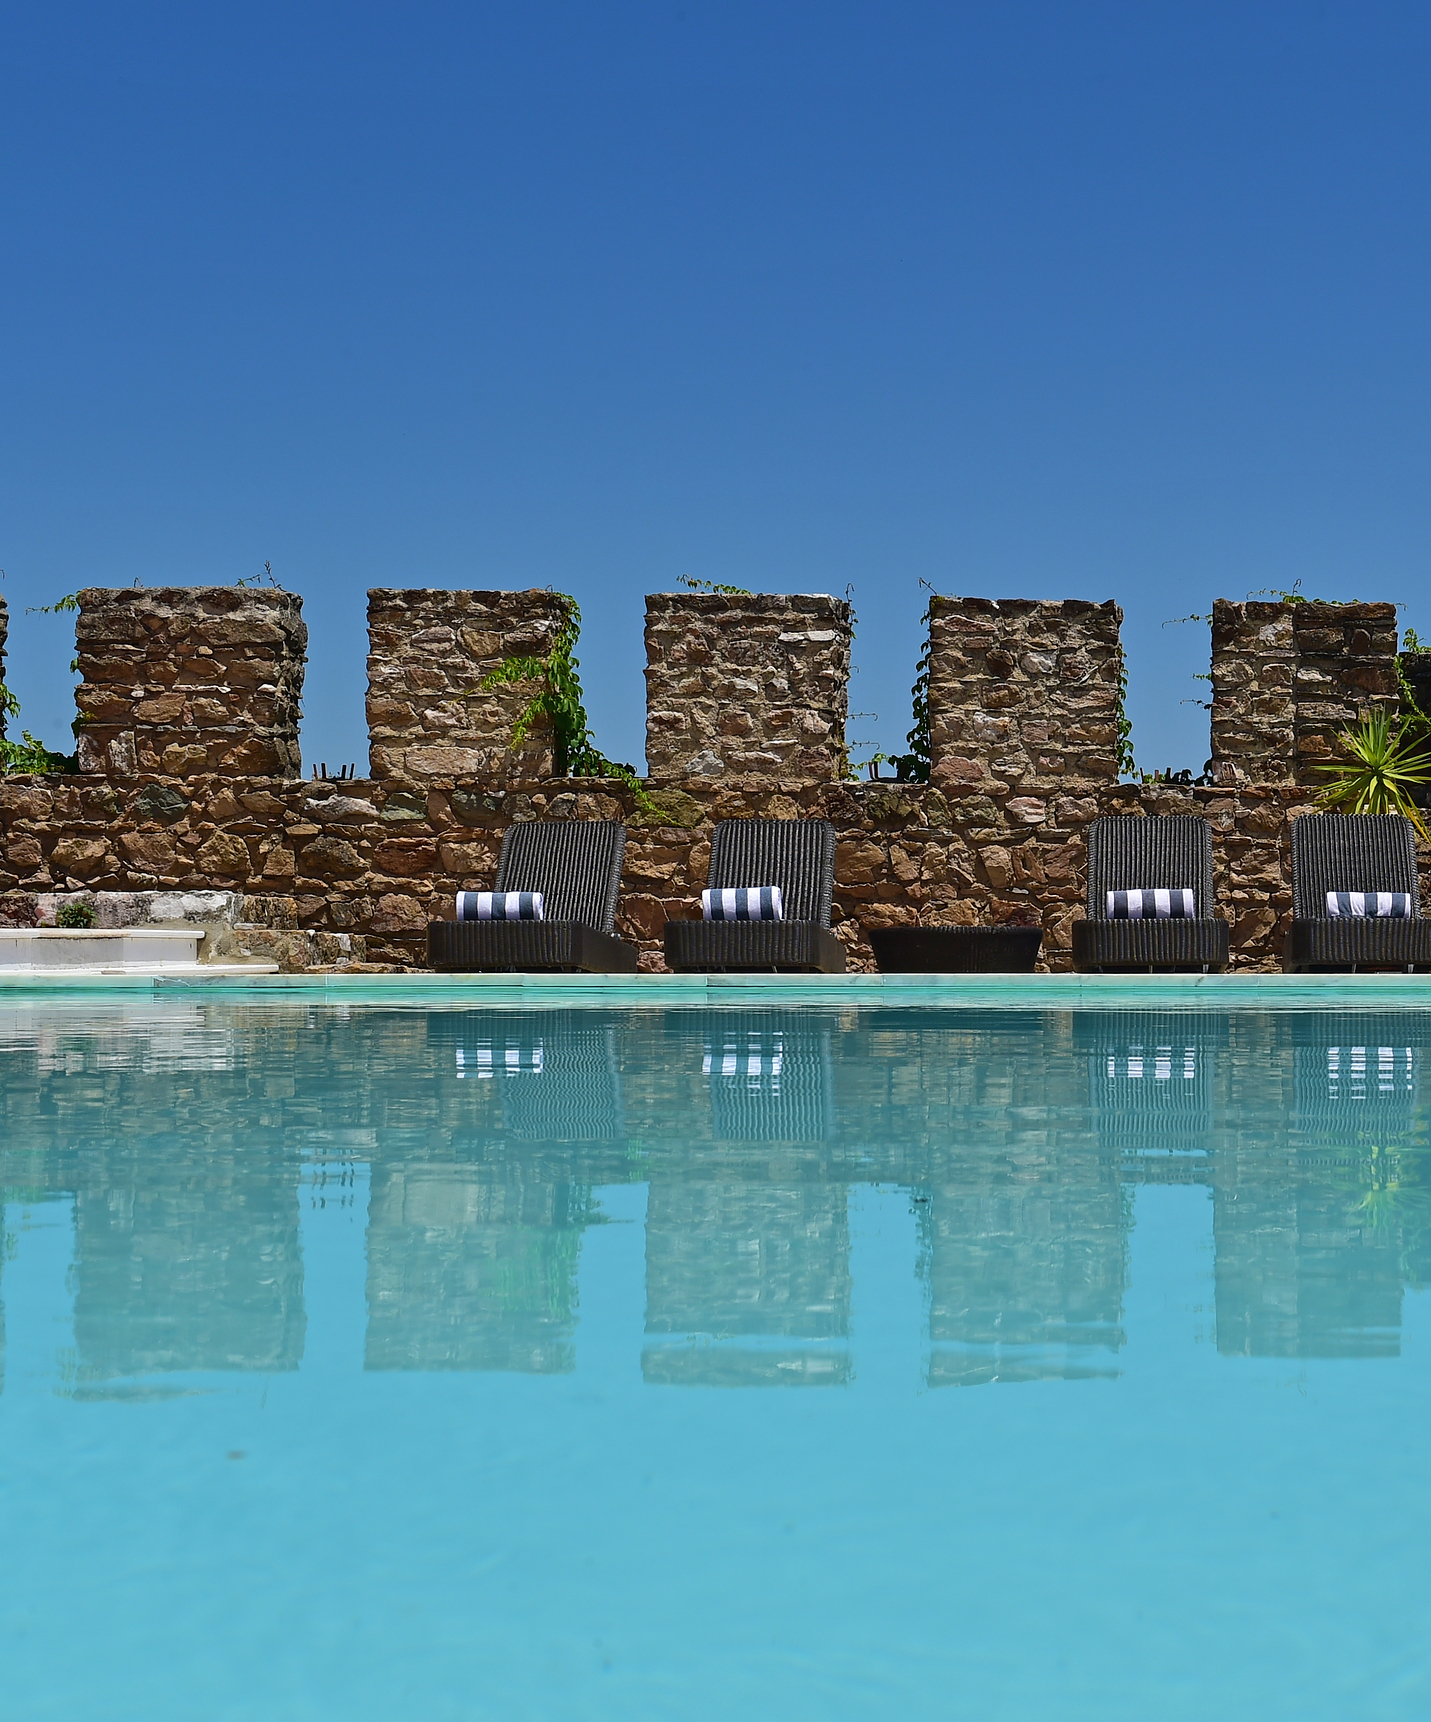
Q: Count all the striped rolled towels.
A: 4